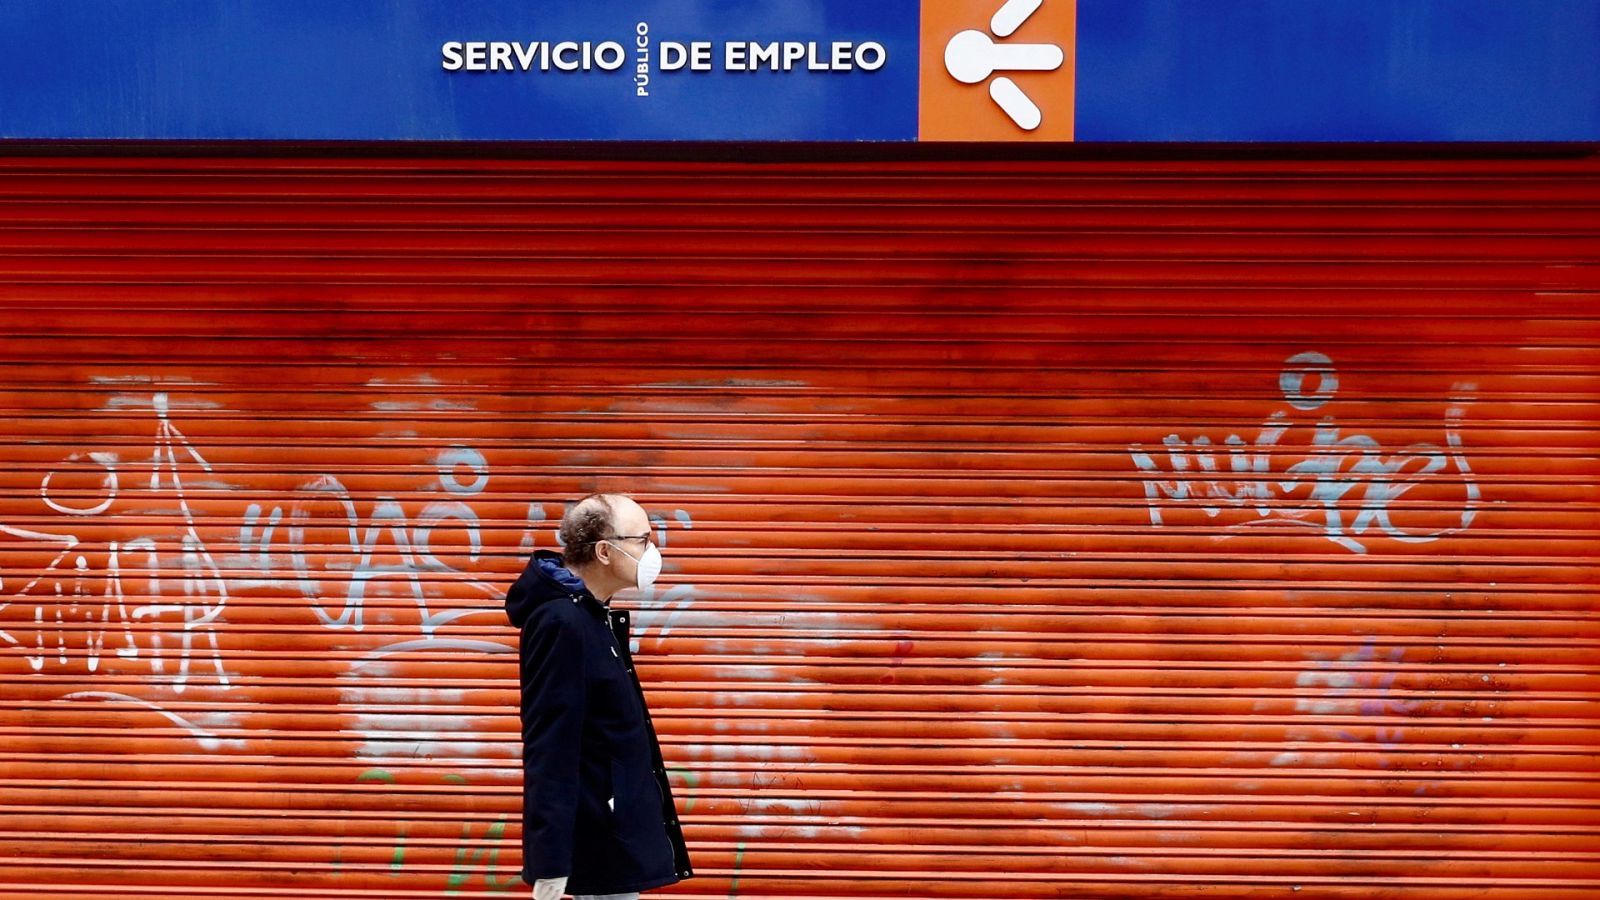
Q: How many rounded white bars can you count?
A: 3